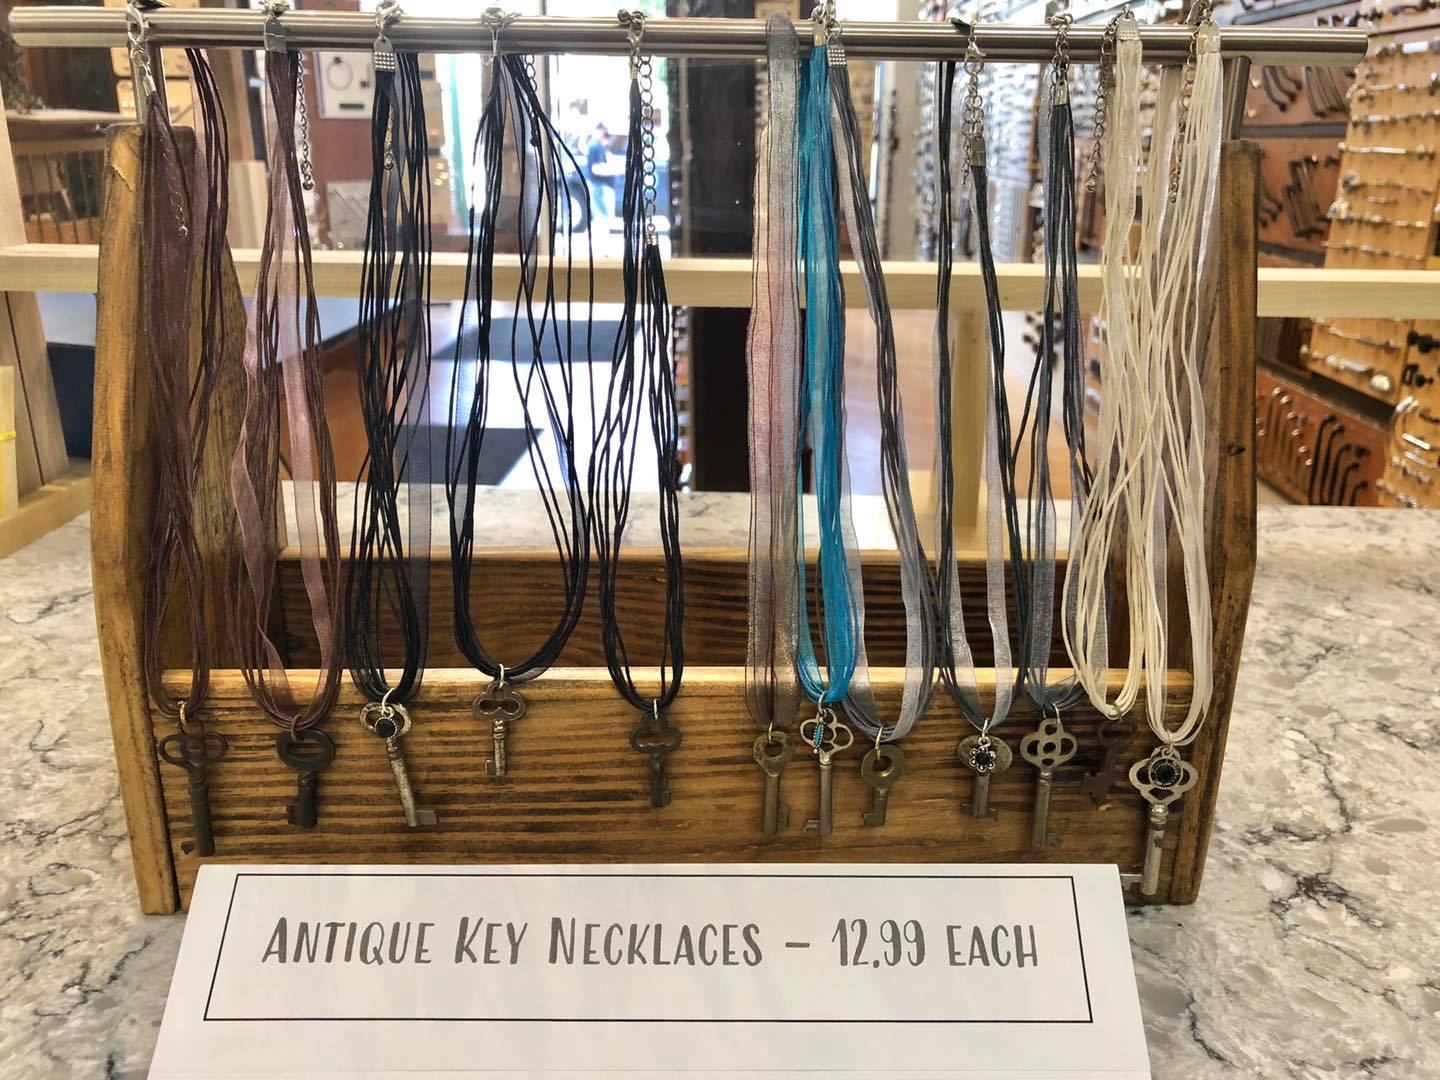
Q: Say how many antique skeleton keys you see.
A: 12